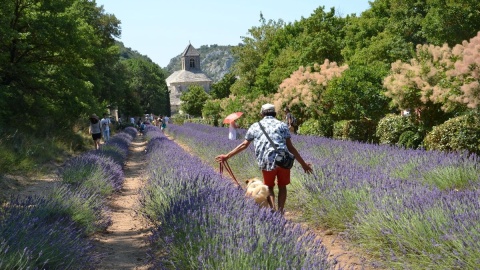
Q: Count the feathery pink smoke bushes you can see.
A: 2